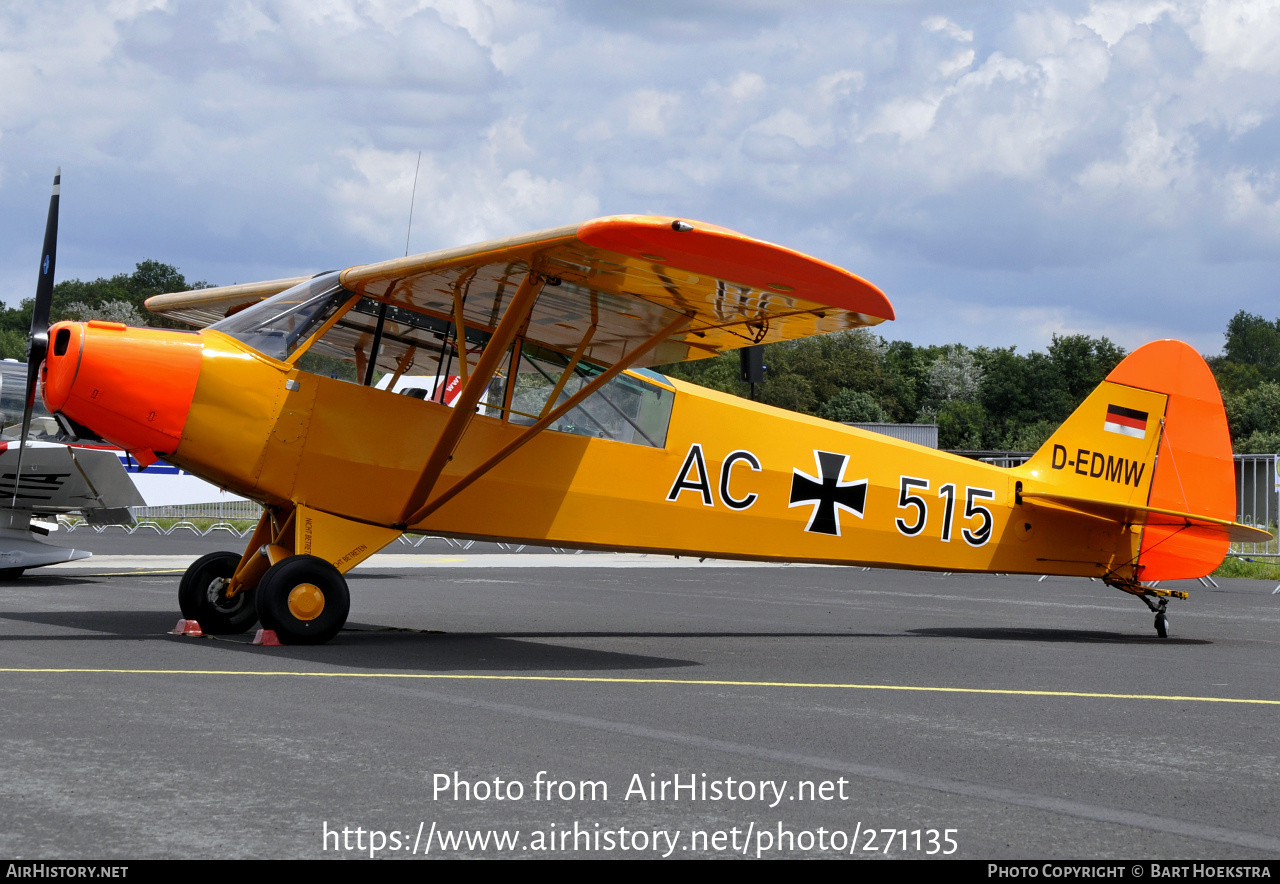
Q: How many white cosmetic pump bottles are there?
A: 0